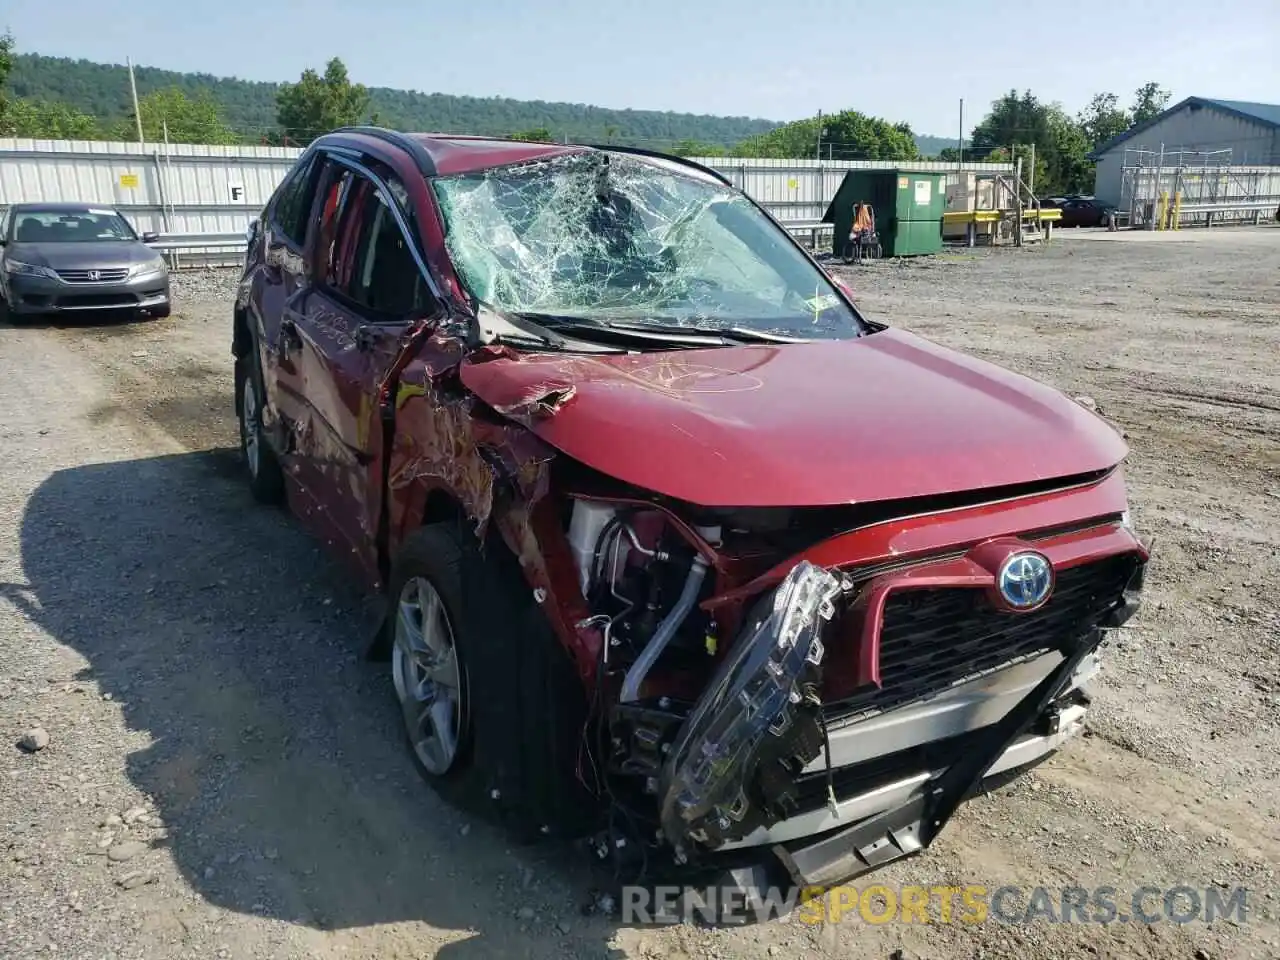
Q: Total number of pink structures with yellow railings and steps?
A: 1